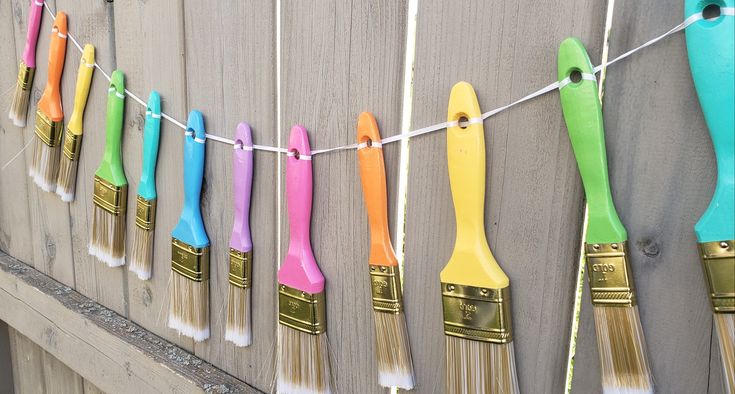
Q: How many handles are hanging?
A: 12